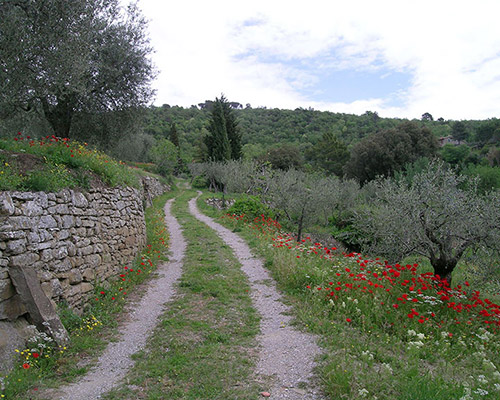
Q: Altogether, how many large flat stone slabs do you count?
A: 1